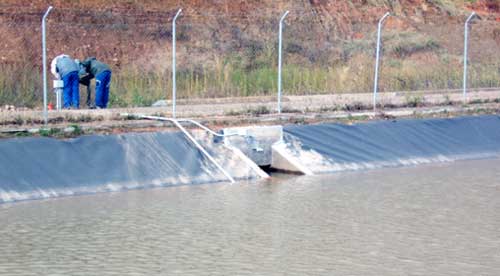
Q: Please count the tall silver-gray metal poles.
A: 5